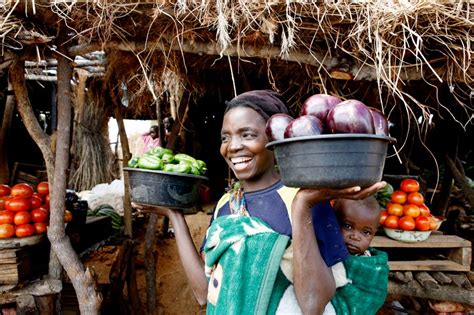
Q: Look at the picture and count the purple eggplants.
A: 5